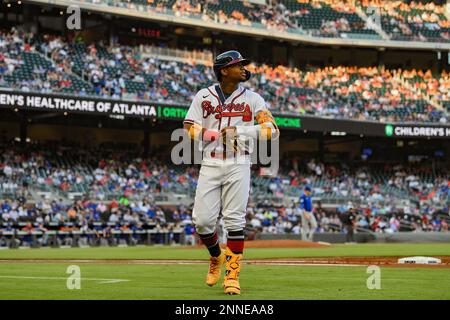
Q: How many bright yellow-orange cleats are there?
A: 2